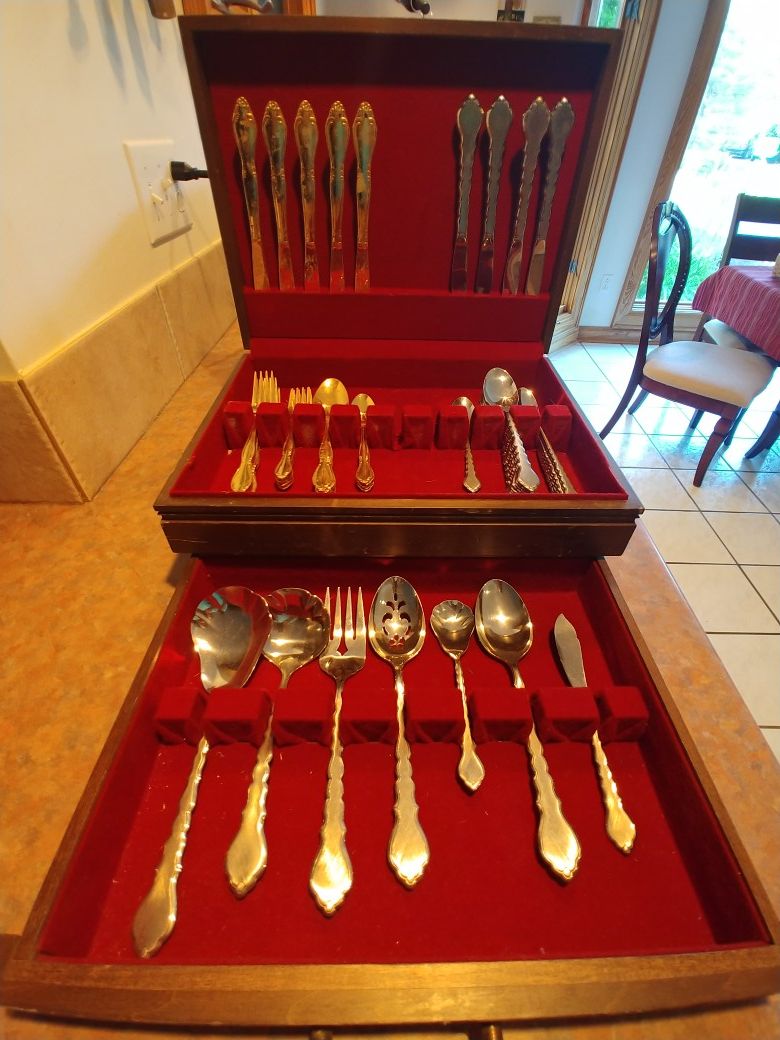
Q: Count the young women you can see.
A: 0